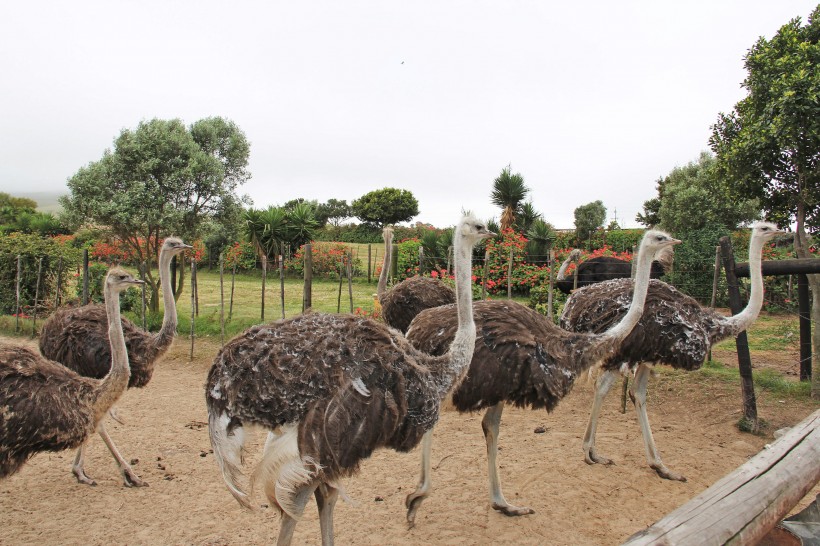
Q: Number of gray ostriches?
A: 6